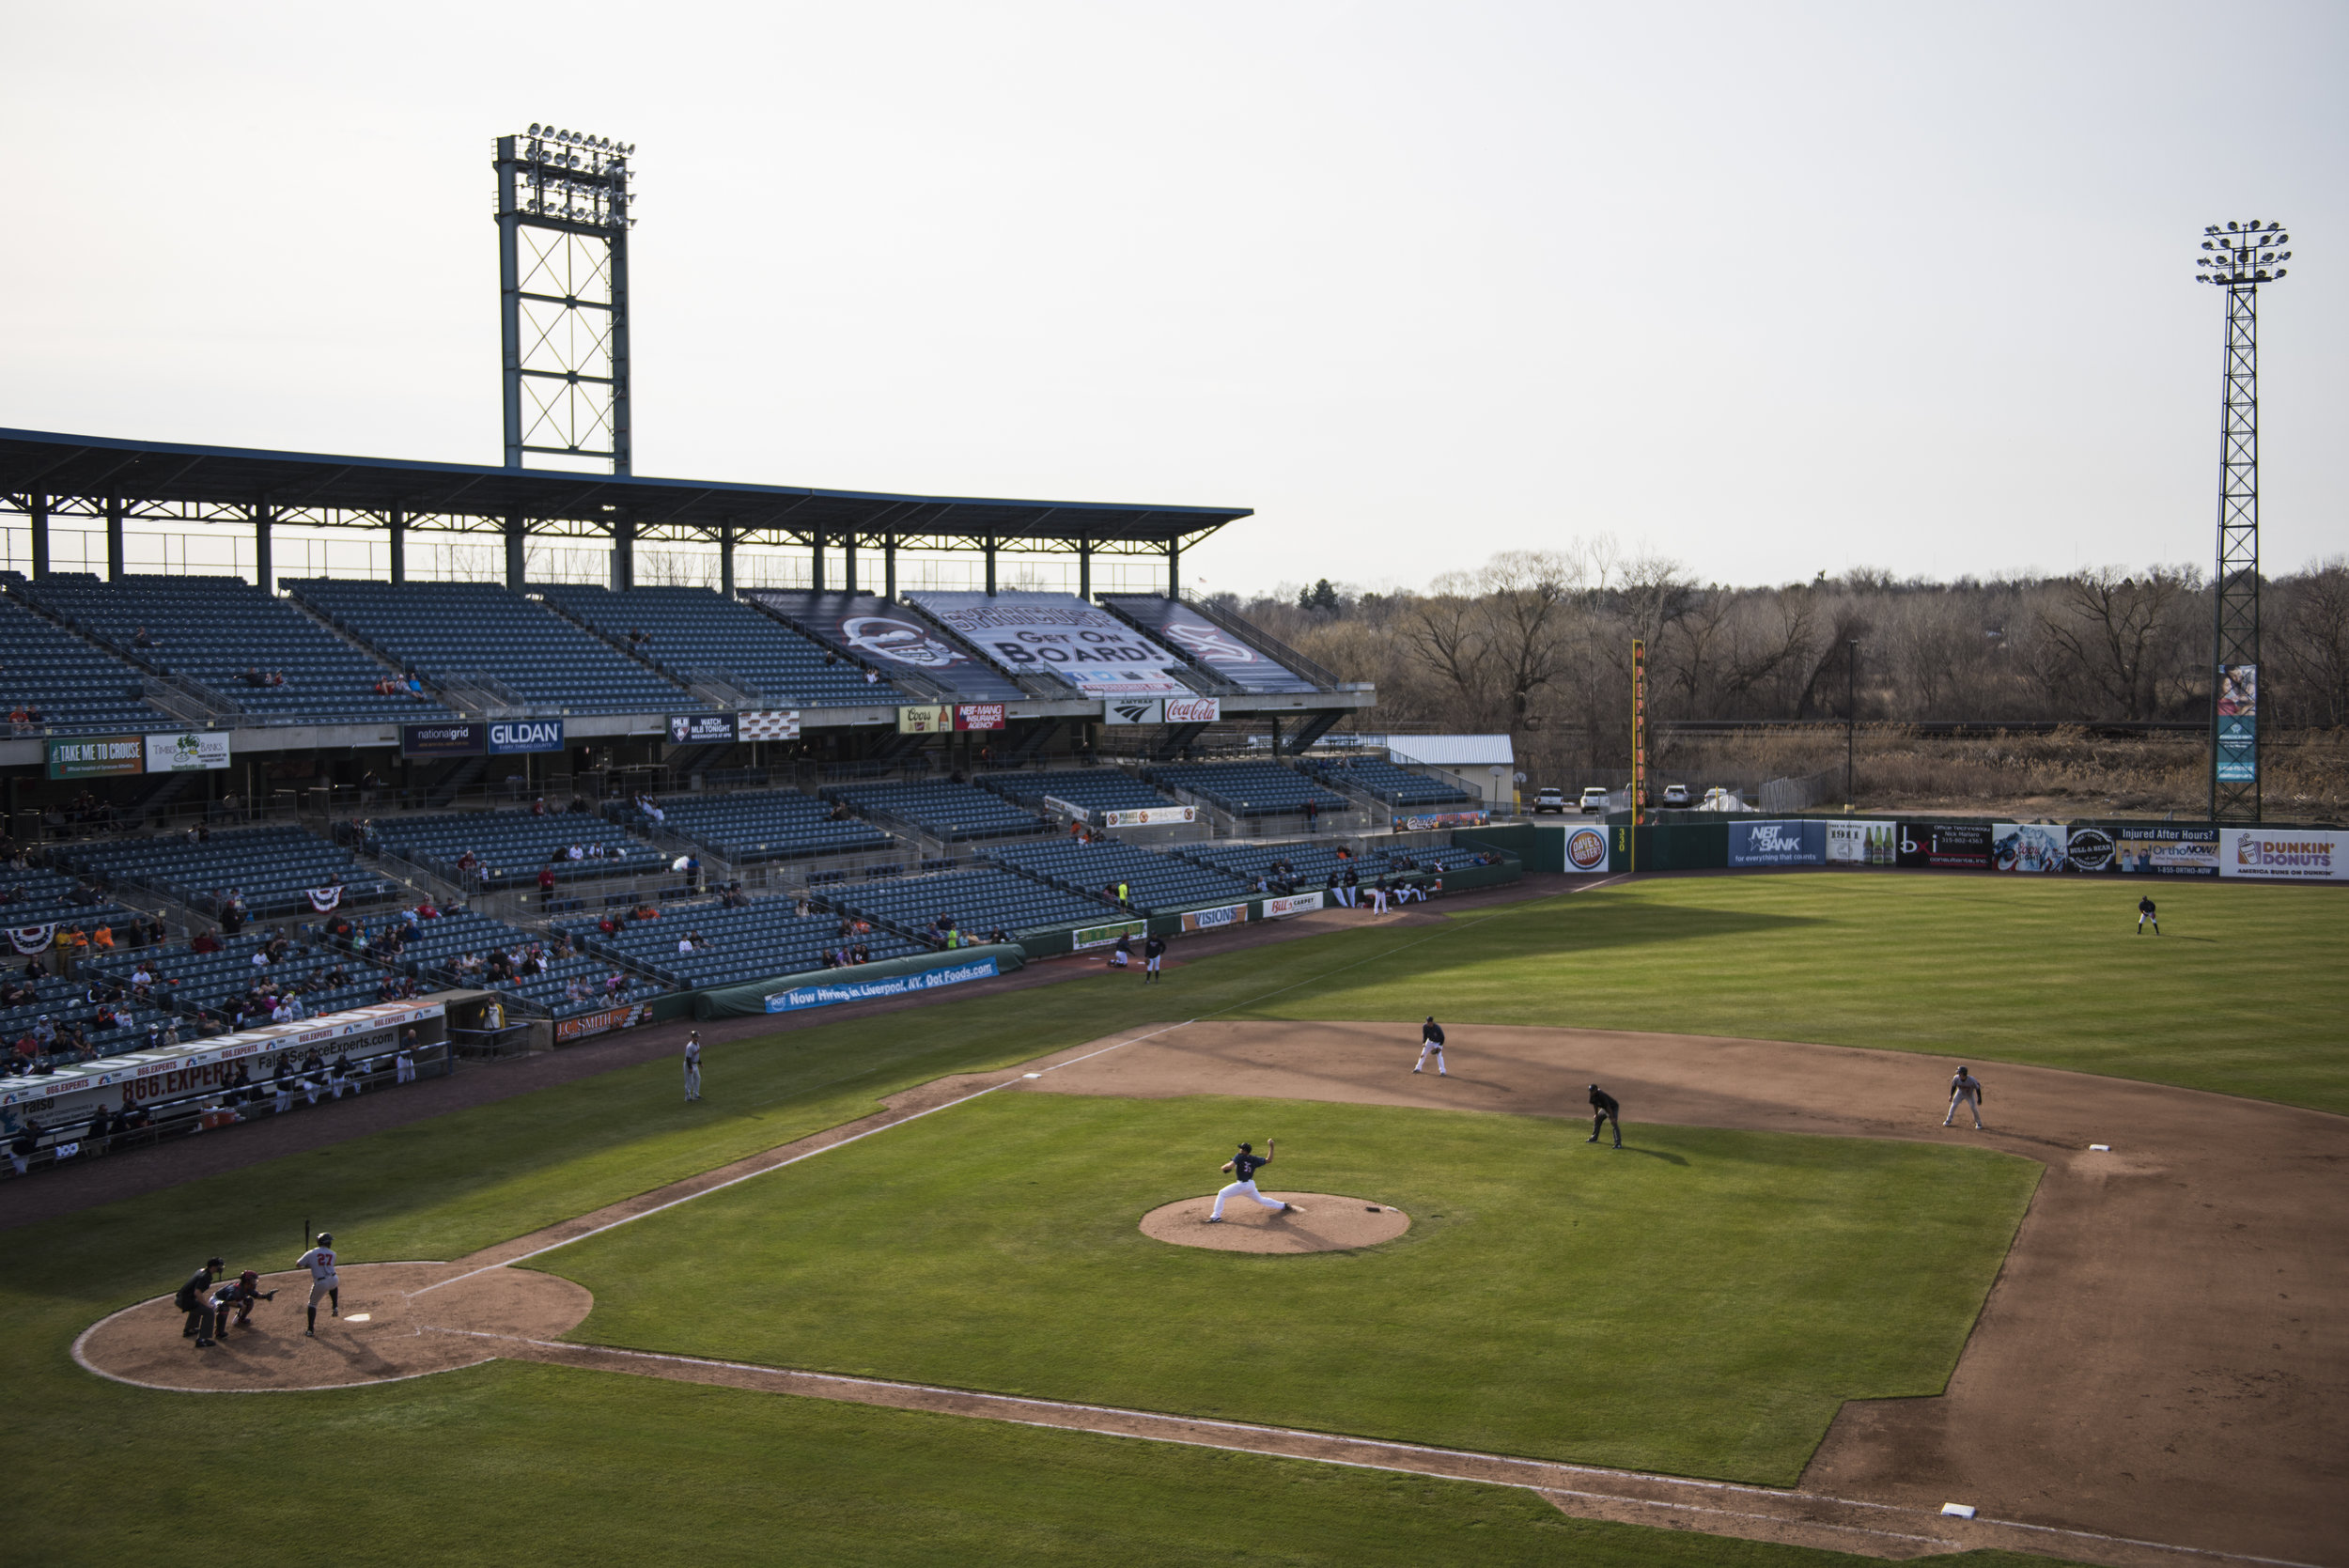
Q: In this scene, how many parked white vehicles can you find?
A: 4